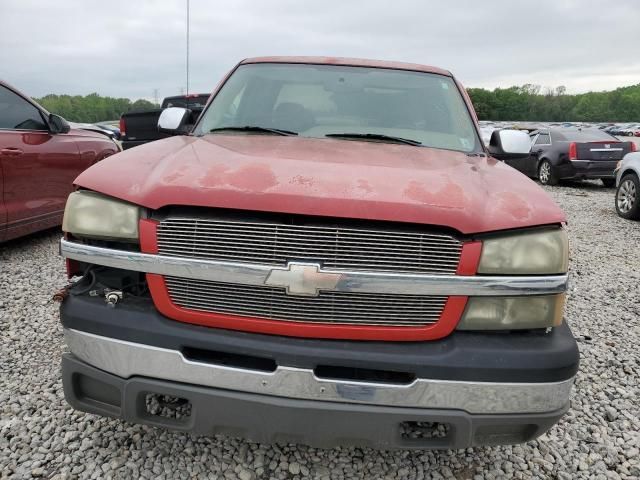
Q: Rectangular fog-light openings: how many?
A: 2